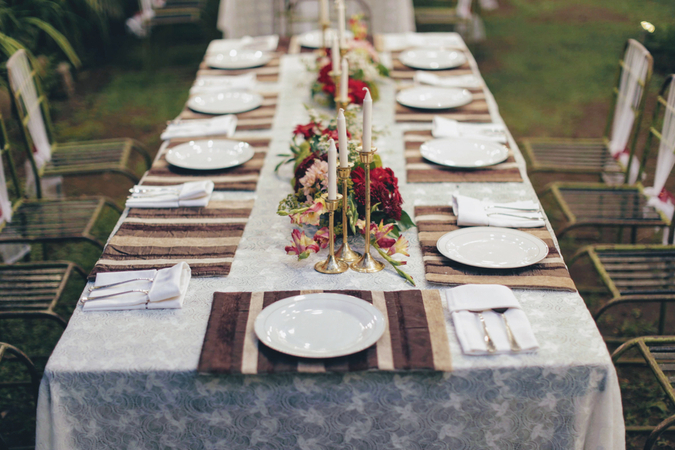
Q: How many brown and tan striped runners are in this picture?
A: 10